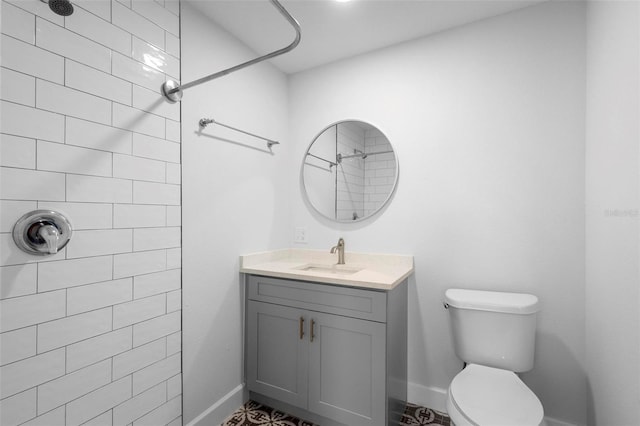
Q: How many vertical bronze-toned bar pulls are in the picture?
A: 2